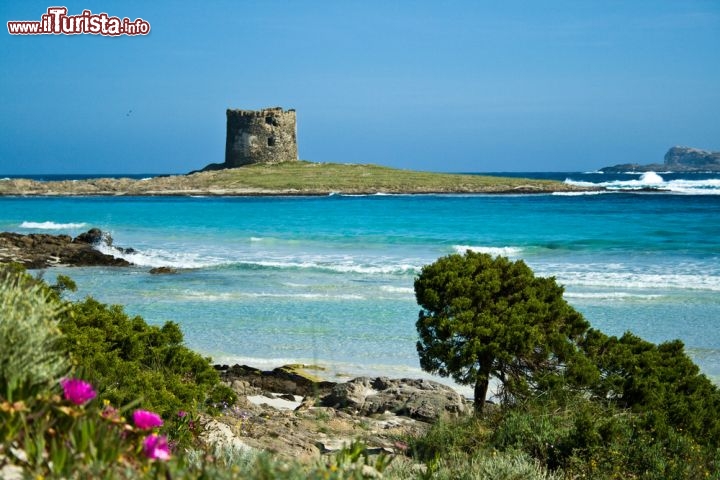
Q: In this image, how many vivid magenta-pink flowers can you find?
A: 3